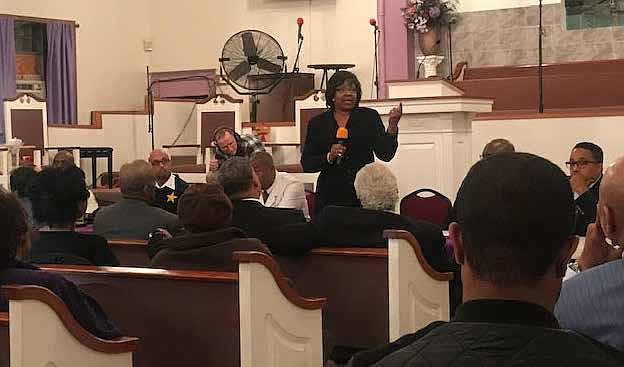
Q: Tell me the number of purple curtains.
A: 2